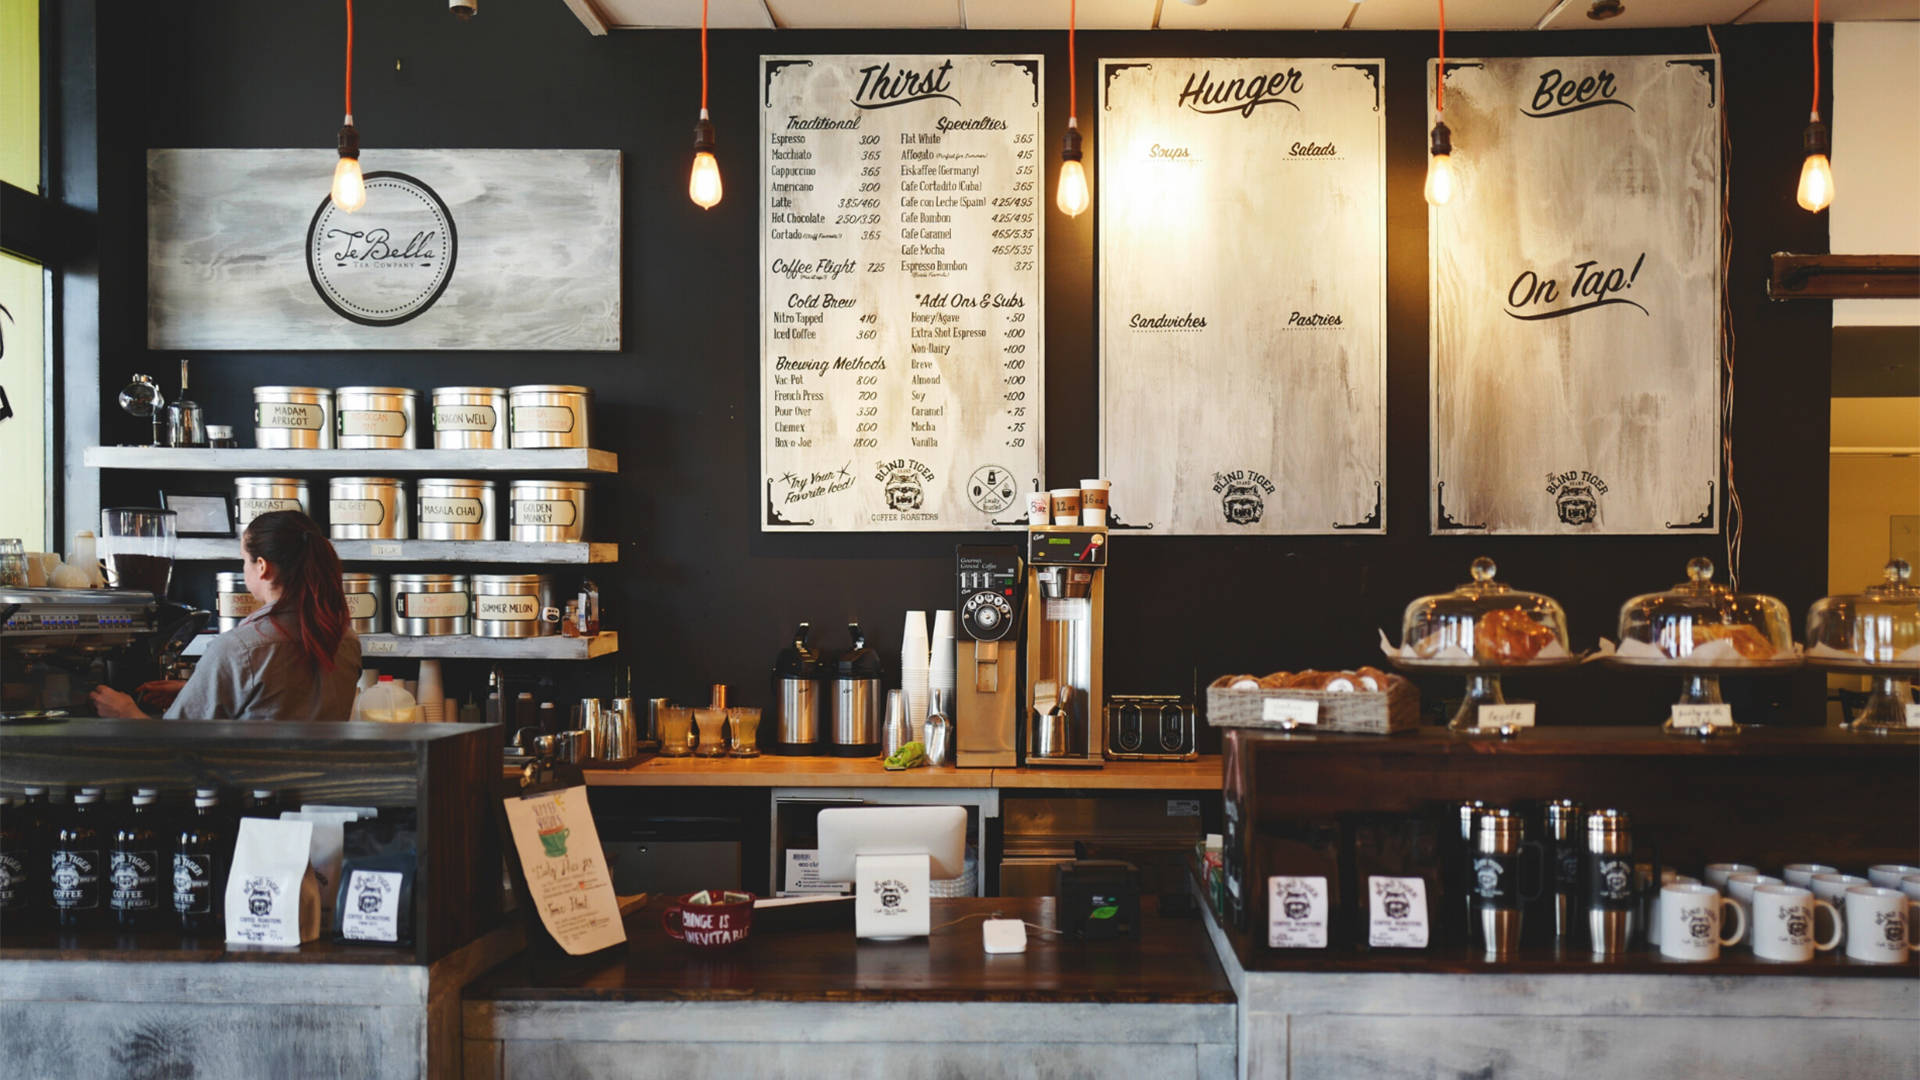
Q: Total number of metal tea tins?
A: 12